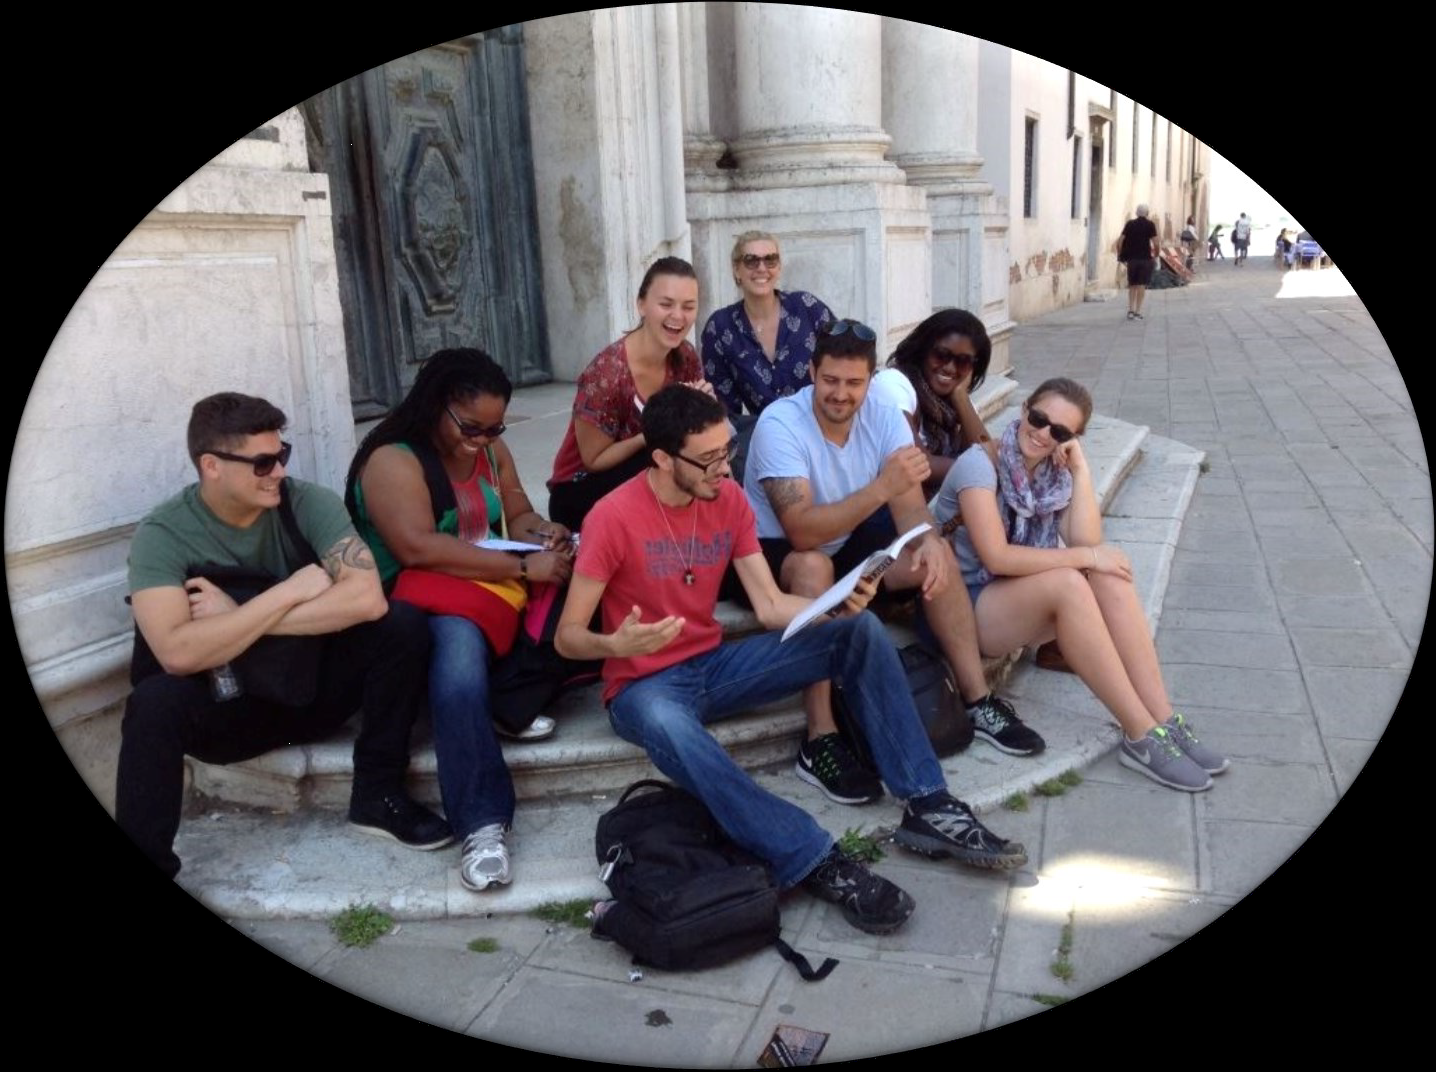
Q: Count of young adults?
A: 8